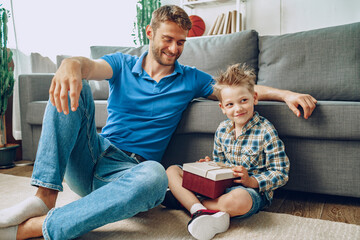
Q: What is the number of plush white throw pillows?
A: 0